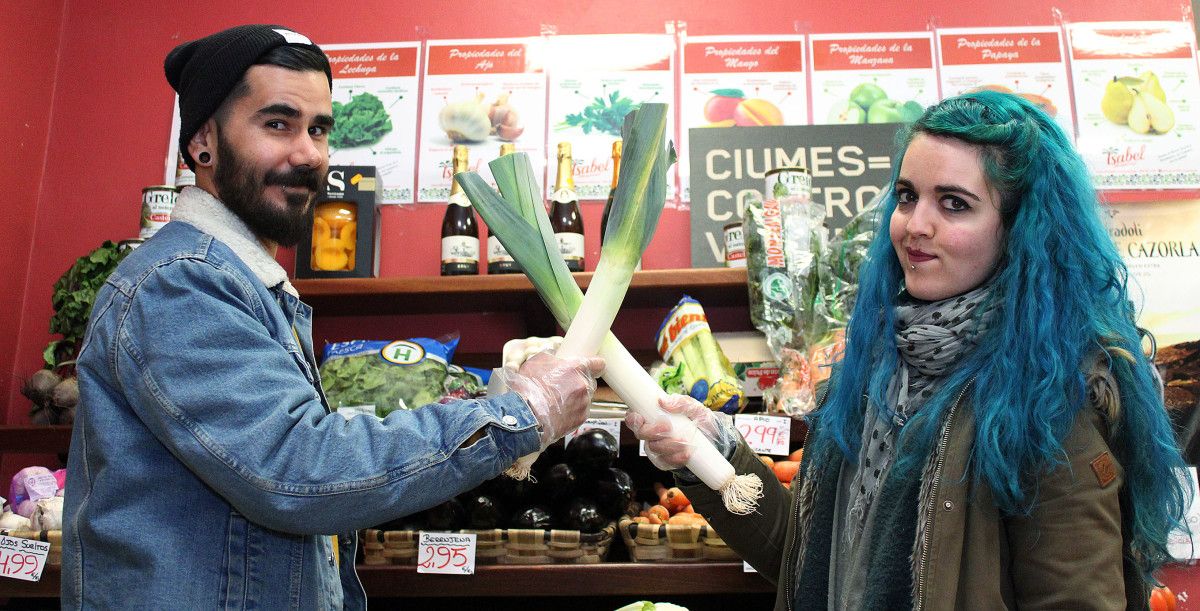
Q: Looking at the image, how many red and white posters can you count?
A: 7